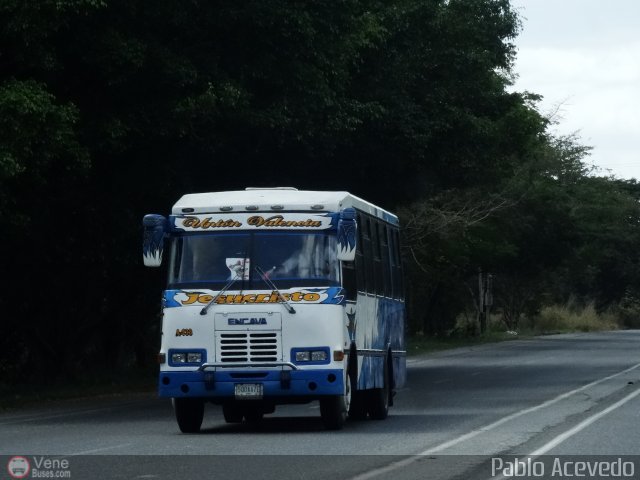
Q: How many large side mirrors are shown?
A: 2